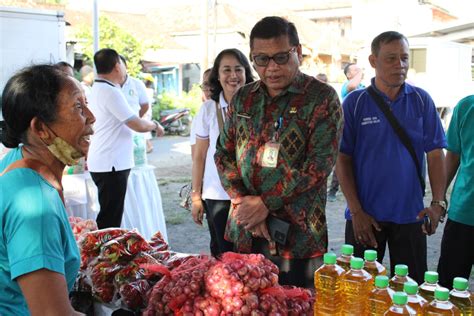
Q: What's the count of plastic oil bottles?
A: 11